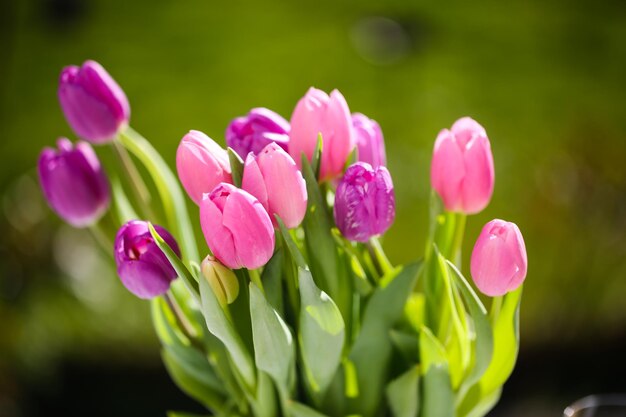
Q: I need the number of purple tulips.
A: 6